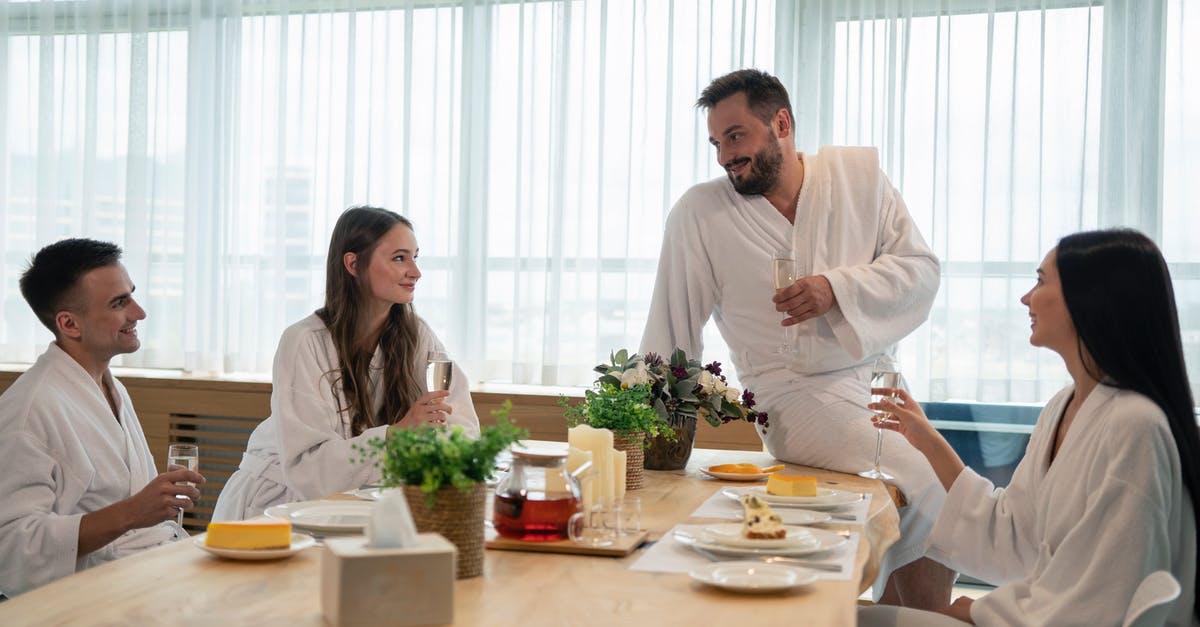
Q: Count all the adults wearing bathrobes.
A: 4